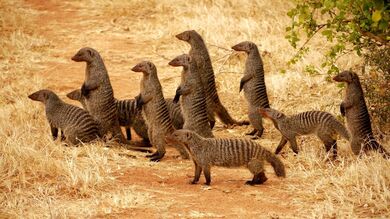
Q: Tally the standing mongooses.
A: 6